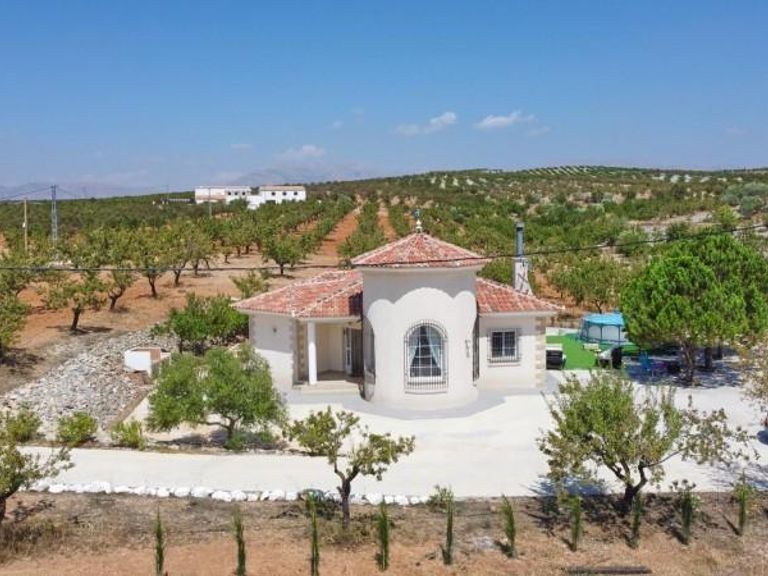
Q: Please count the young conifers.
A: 10